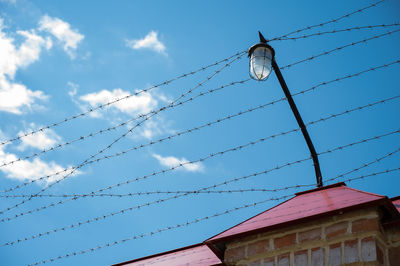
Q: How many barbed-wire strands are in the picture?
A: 8